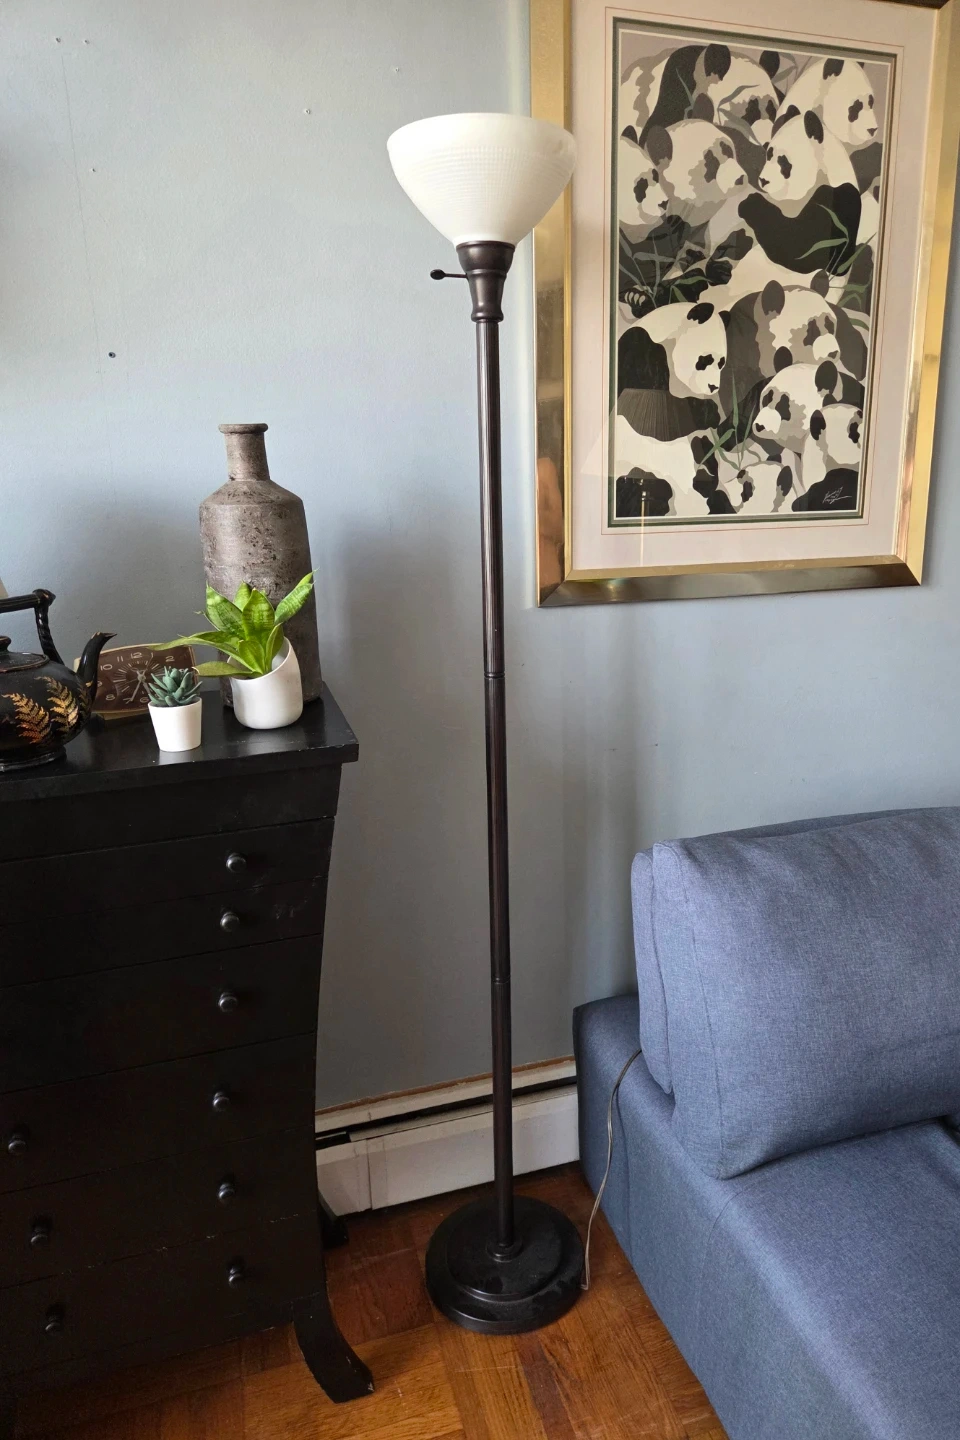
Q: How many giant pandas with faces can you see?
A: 10